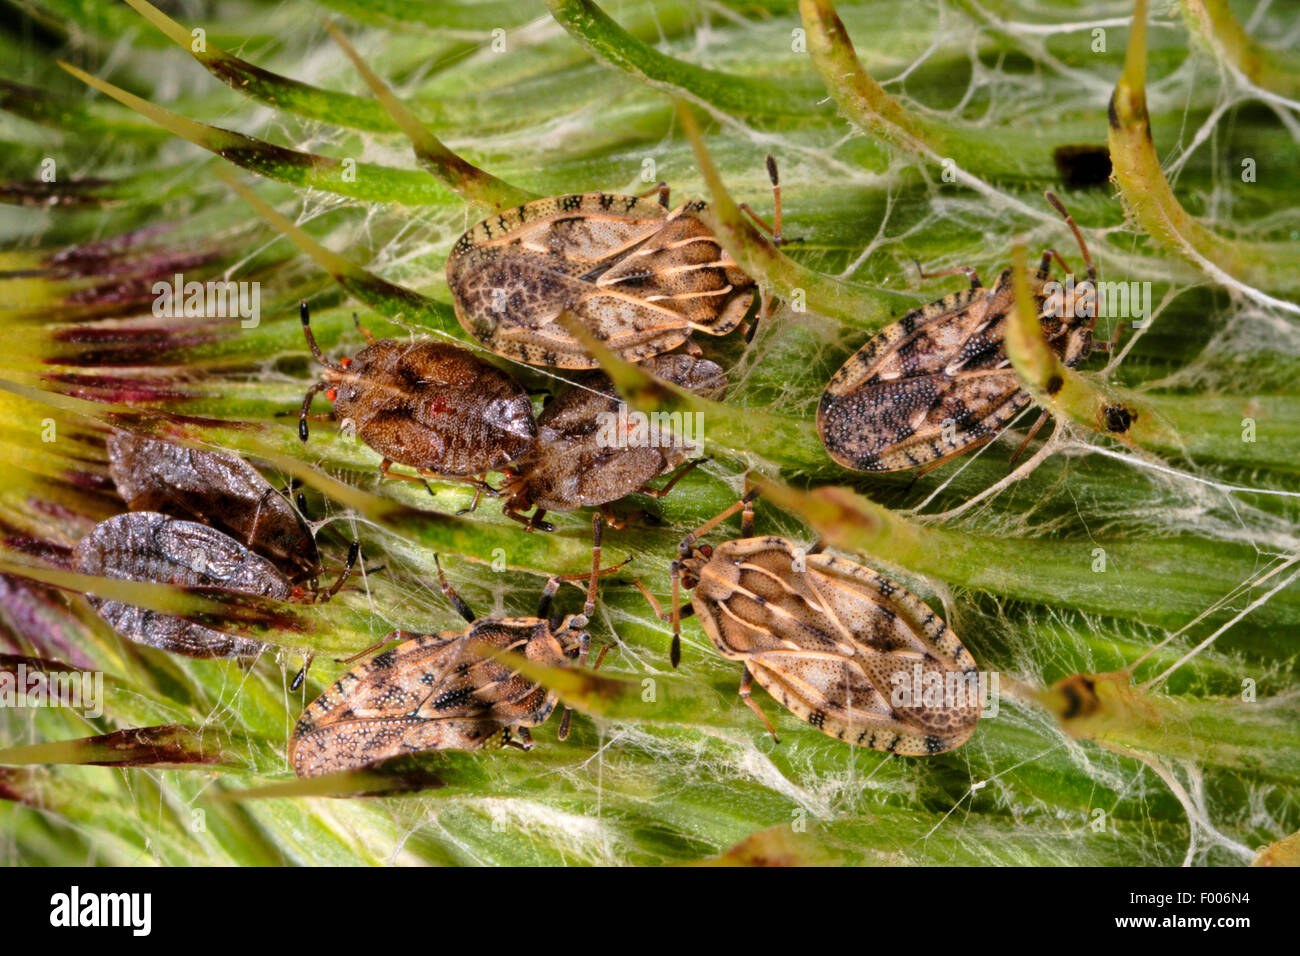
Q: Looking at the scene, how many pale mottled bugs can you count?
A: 4